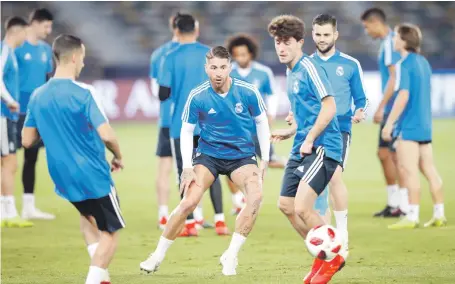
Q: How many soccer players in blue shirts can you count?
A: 11